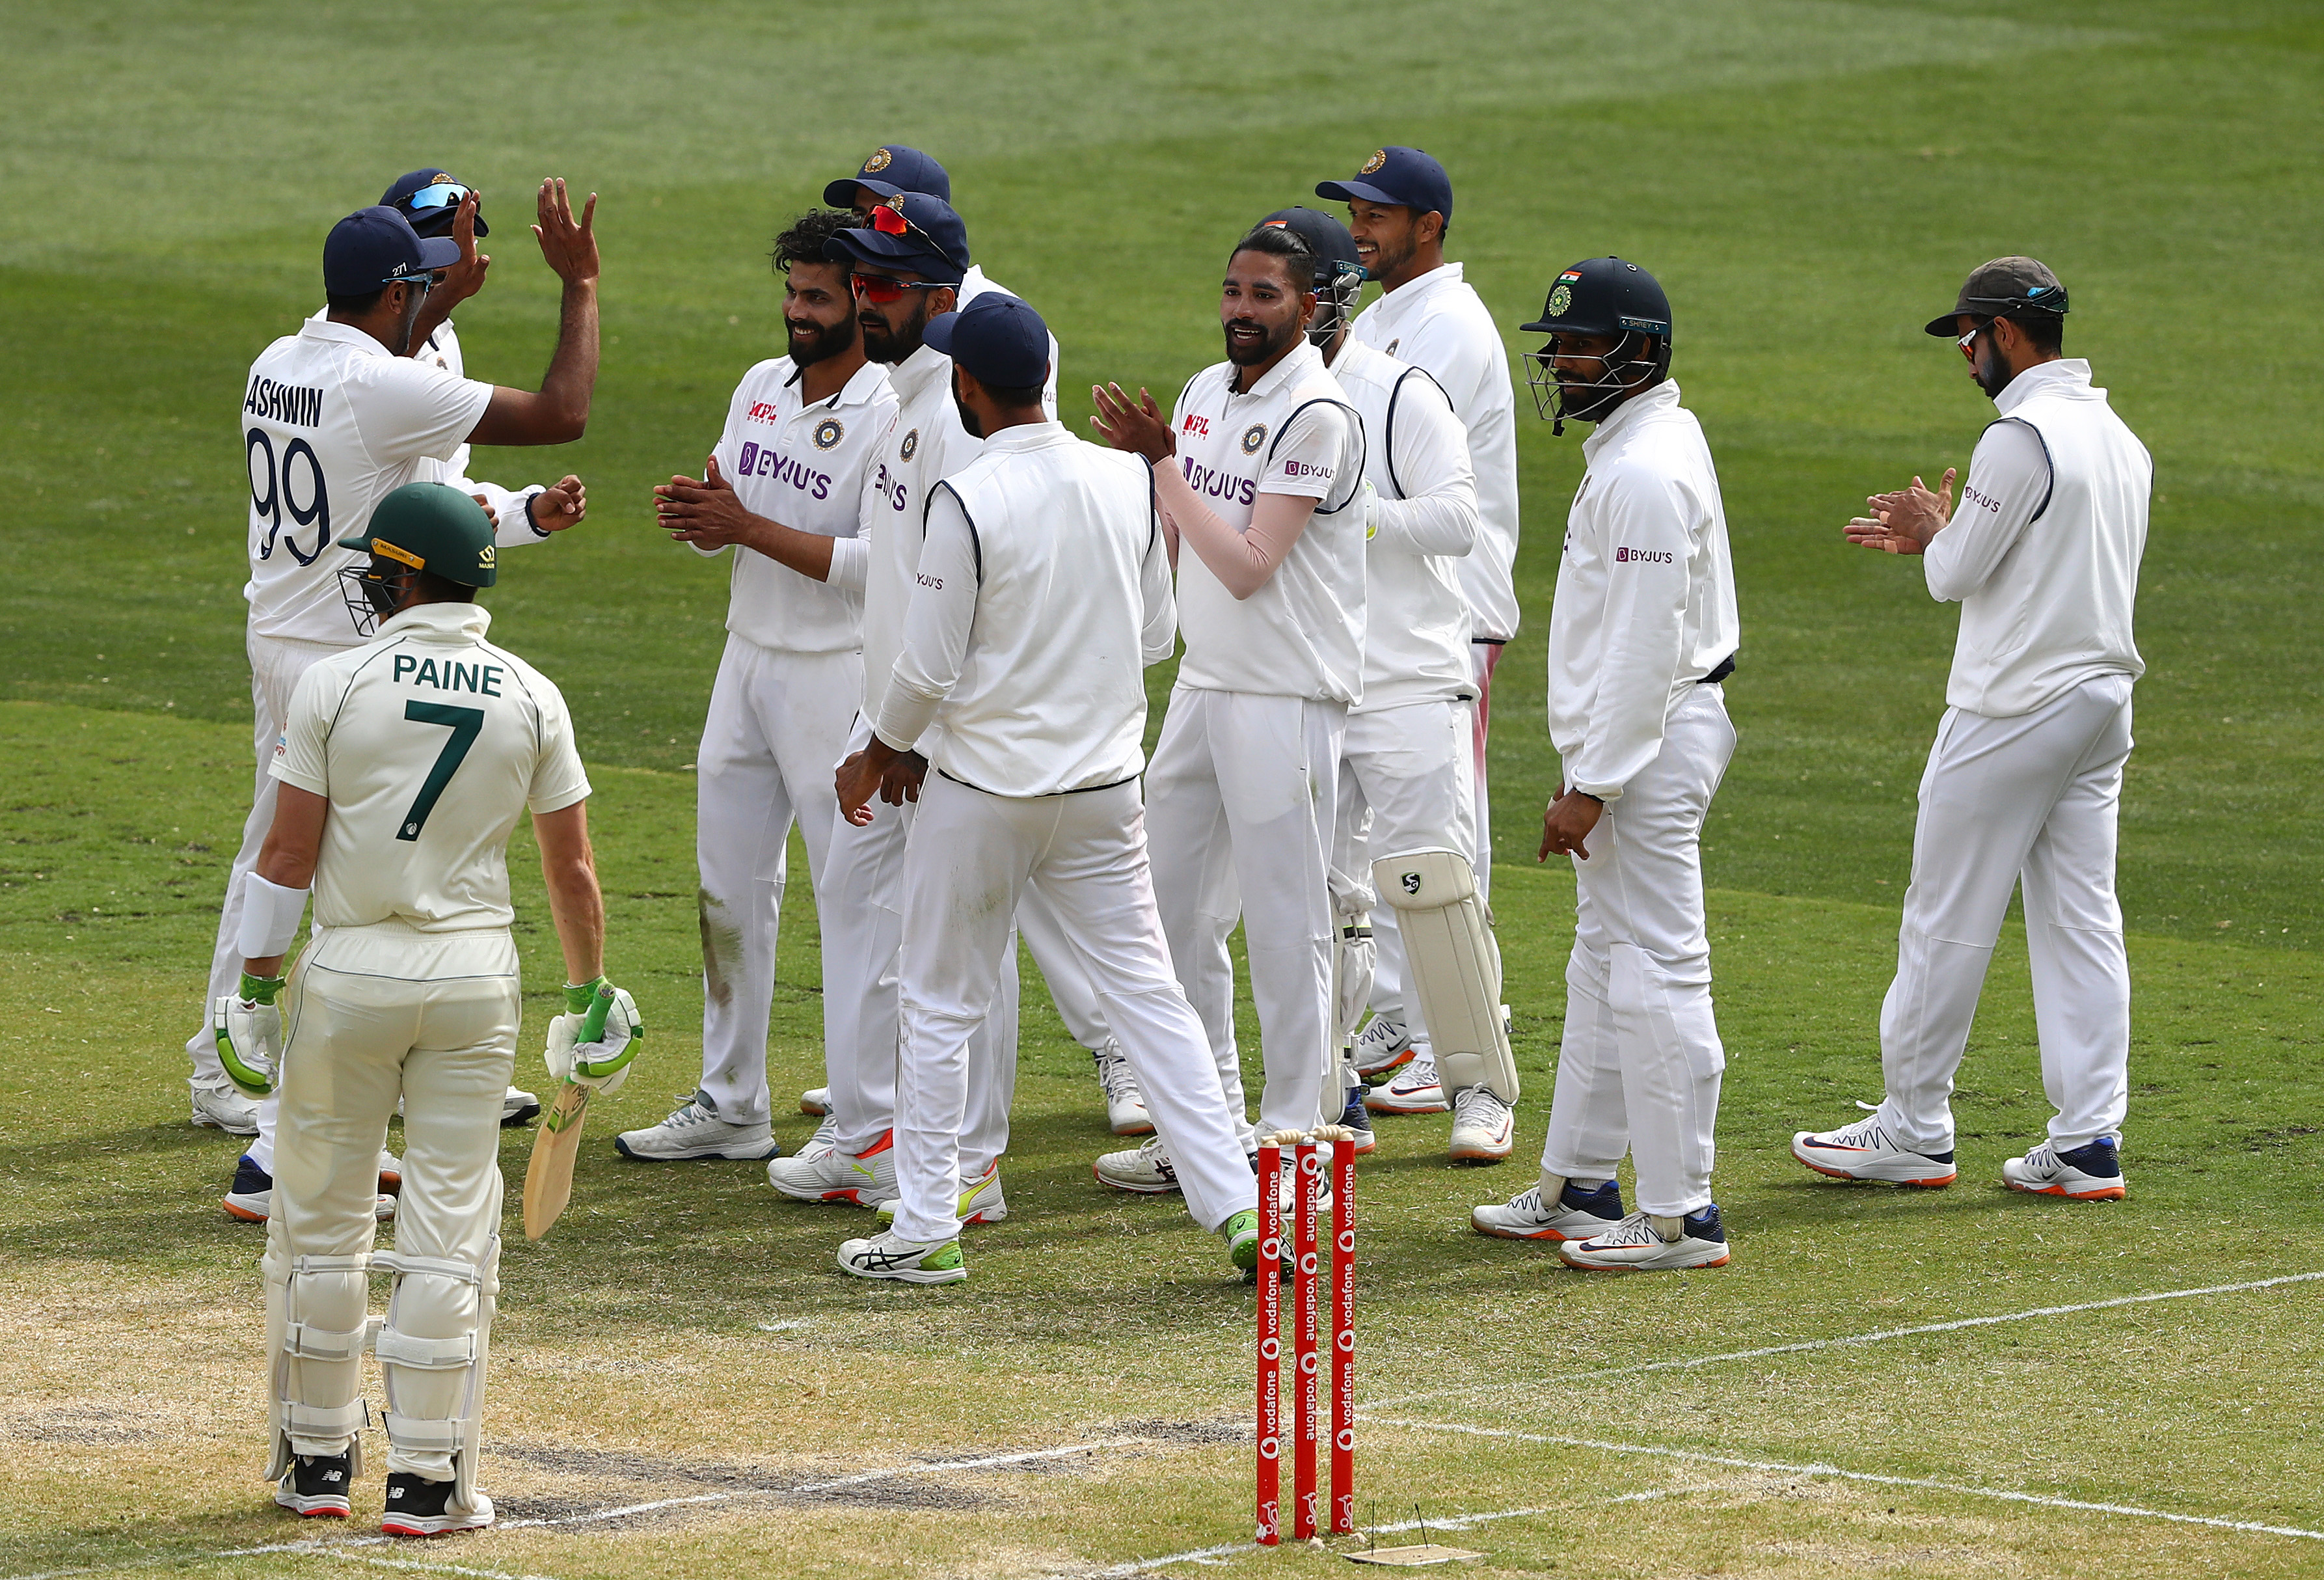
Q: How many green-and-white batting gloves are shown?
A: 2